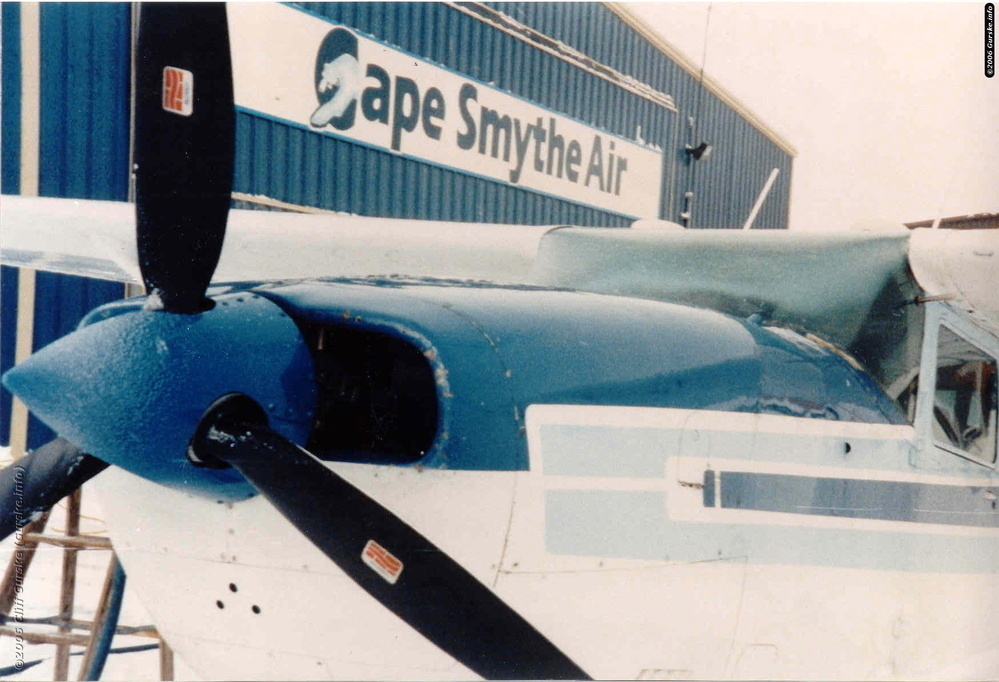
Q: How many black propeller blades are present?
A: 3